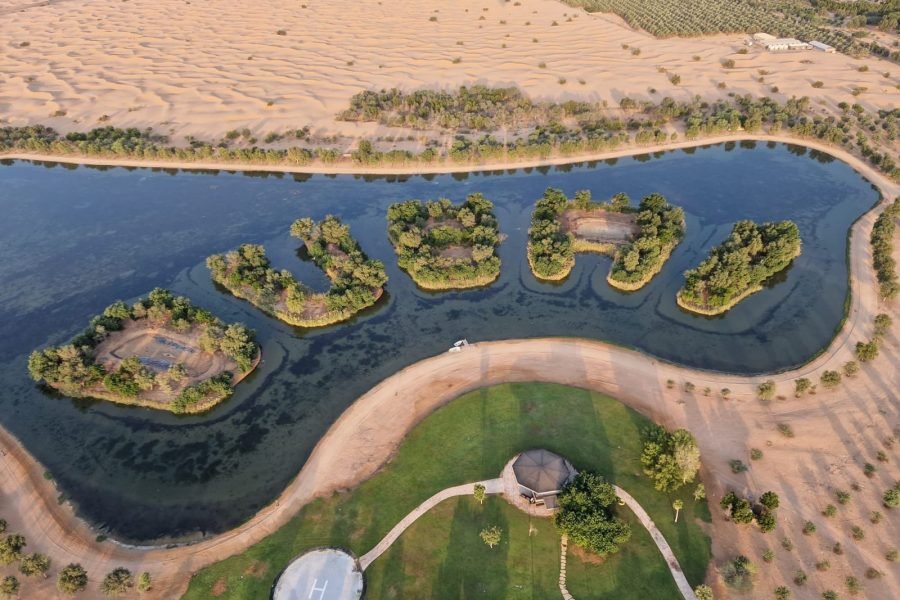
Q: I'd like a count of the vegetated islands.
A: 5